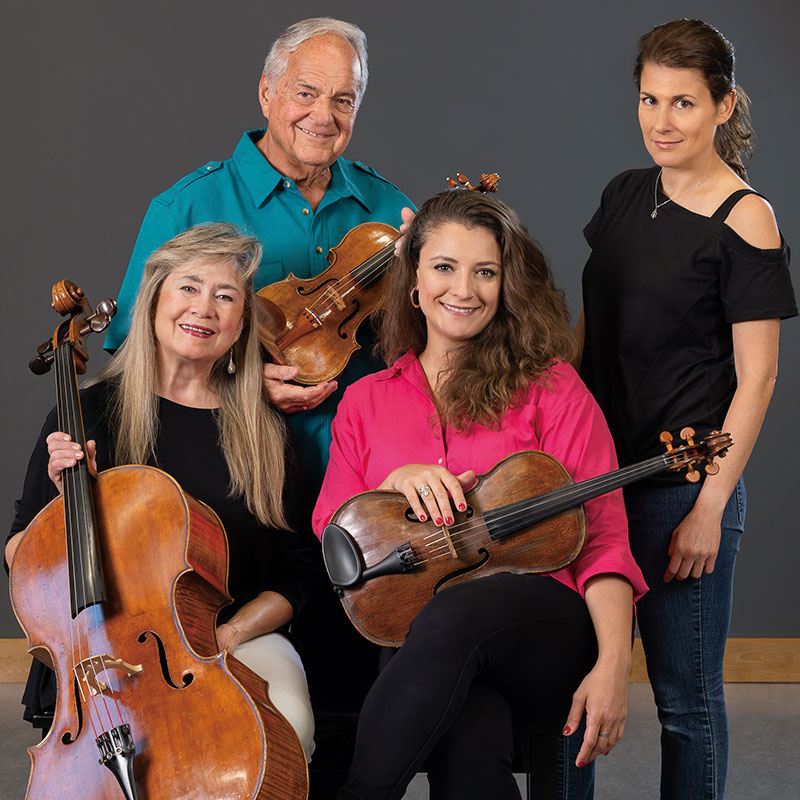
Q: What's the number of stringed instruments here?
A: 3